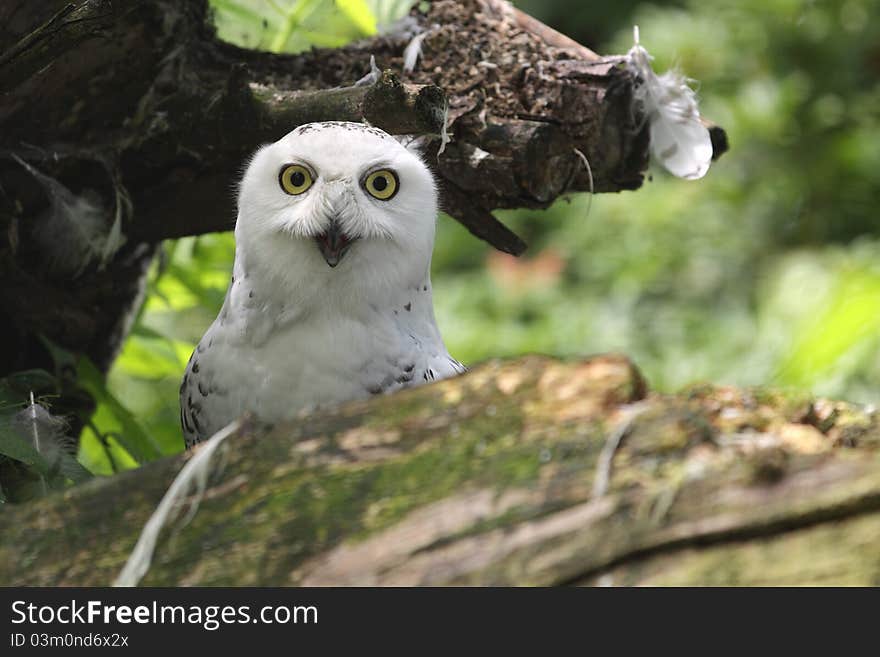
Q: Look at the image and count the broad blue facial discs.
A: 0